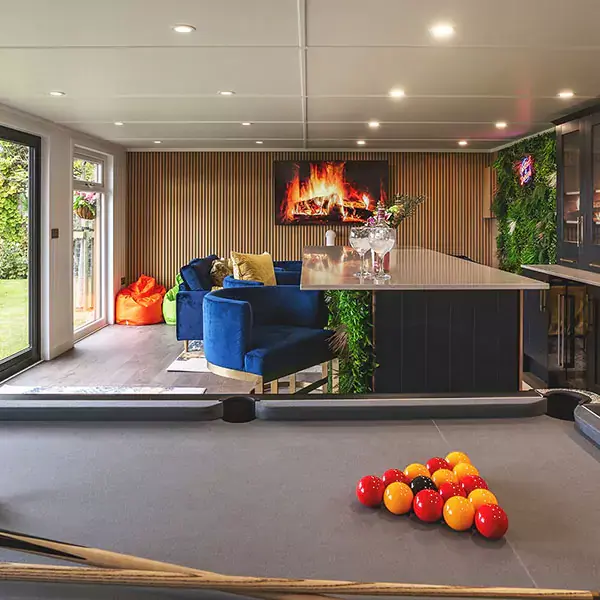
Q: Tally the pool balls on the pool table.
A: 15